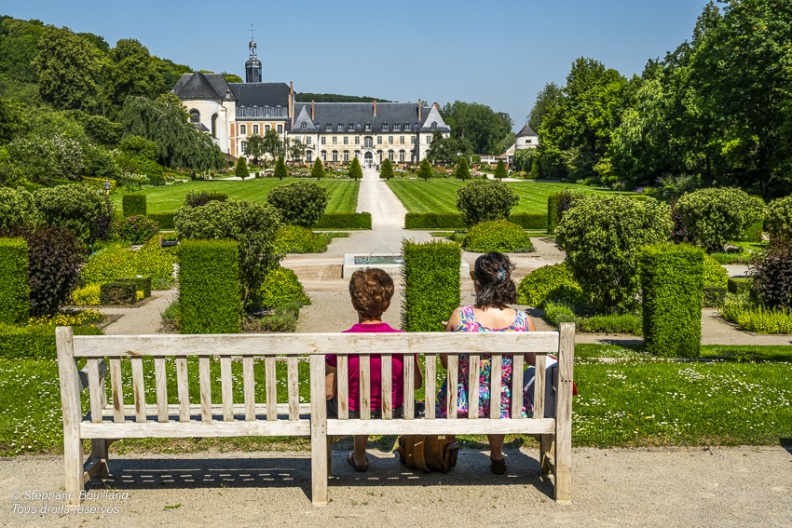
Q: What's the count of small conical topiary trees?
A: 8